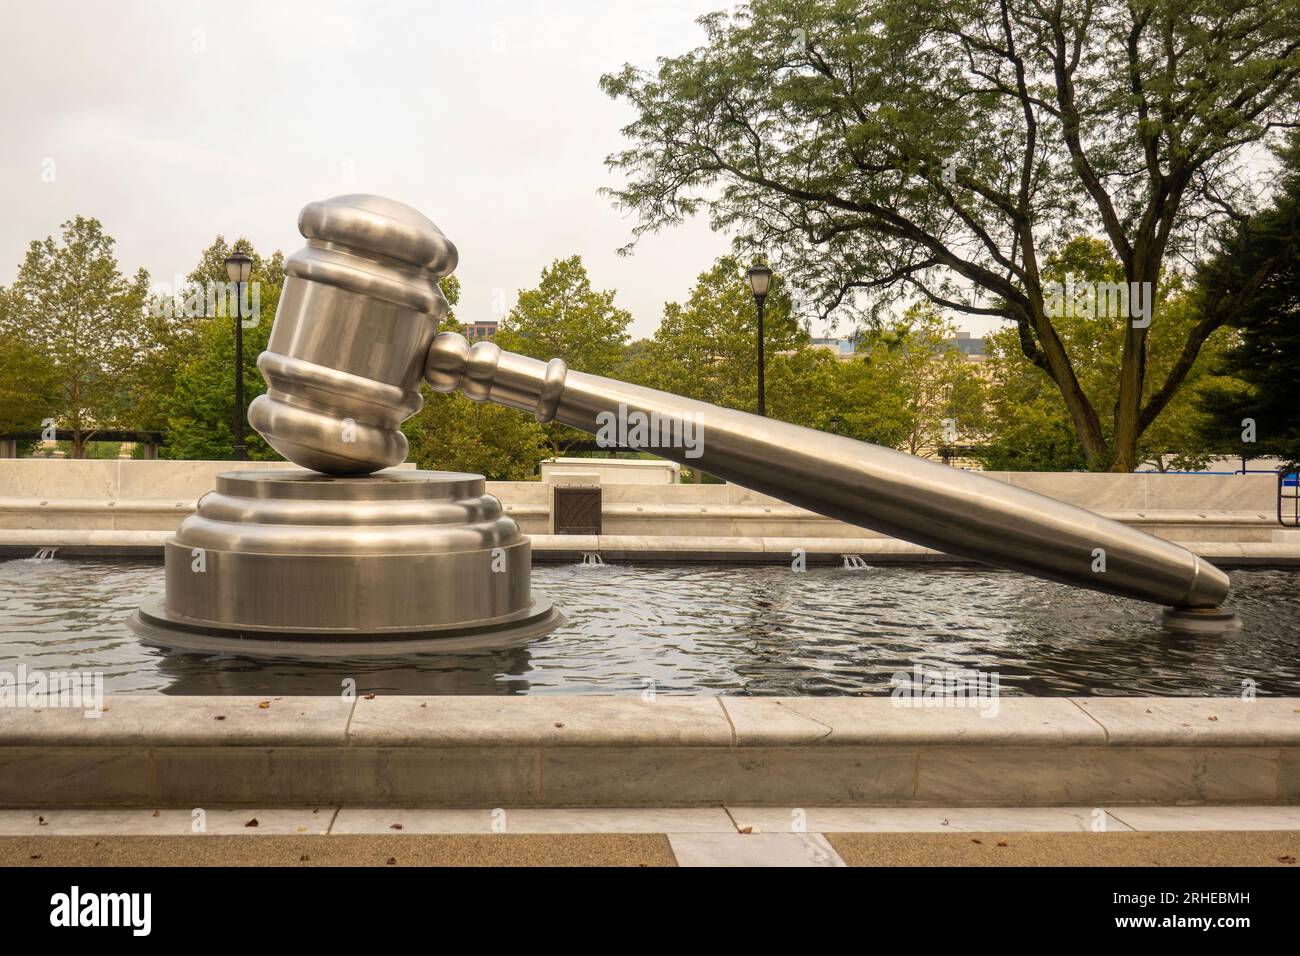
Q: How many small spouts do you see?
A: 3